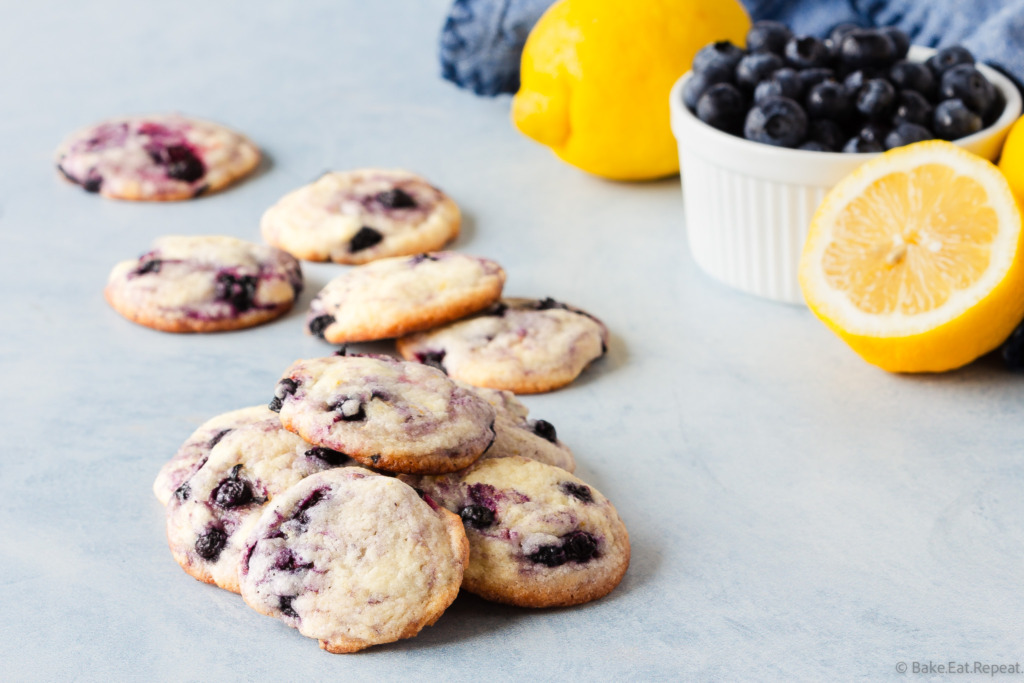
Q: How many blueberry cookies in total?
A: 11